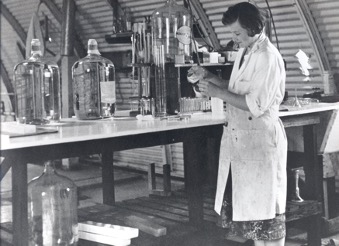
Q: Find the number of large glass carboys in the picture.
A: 4